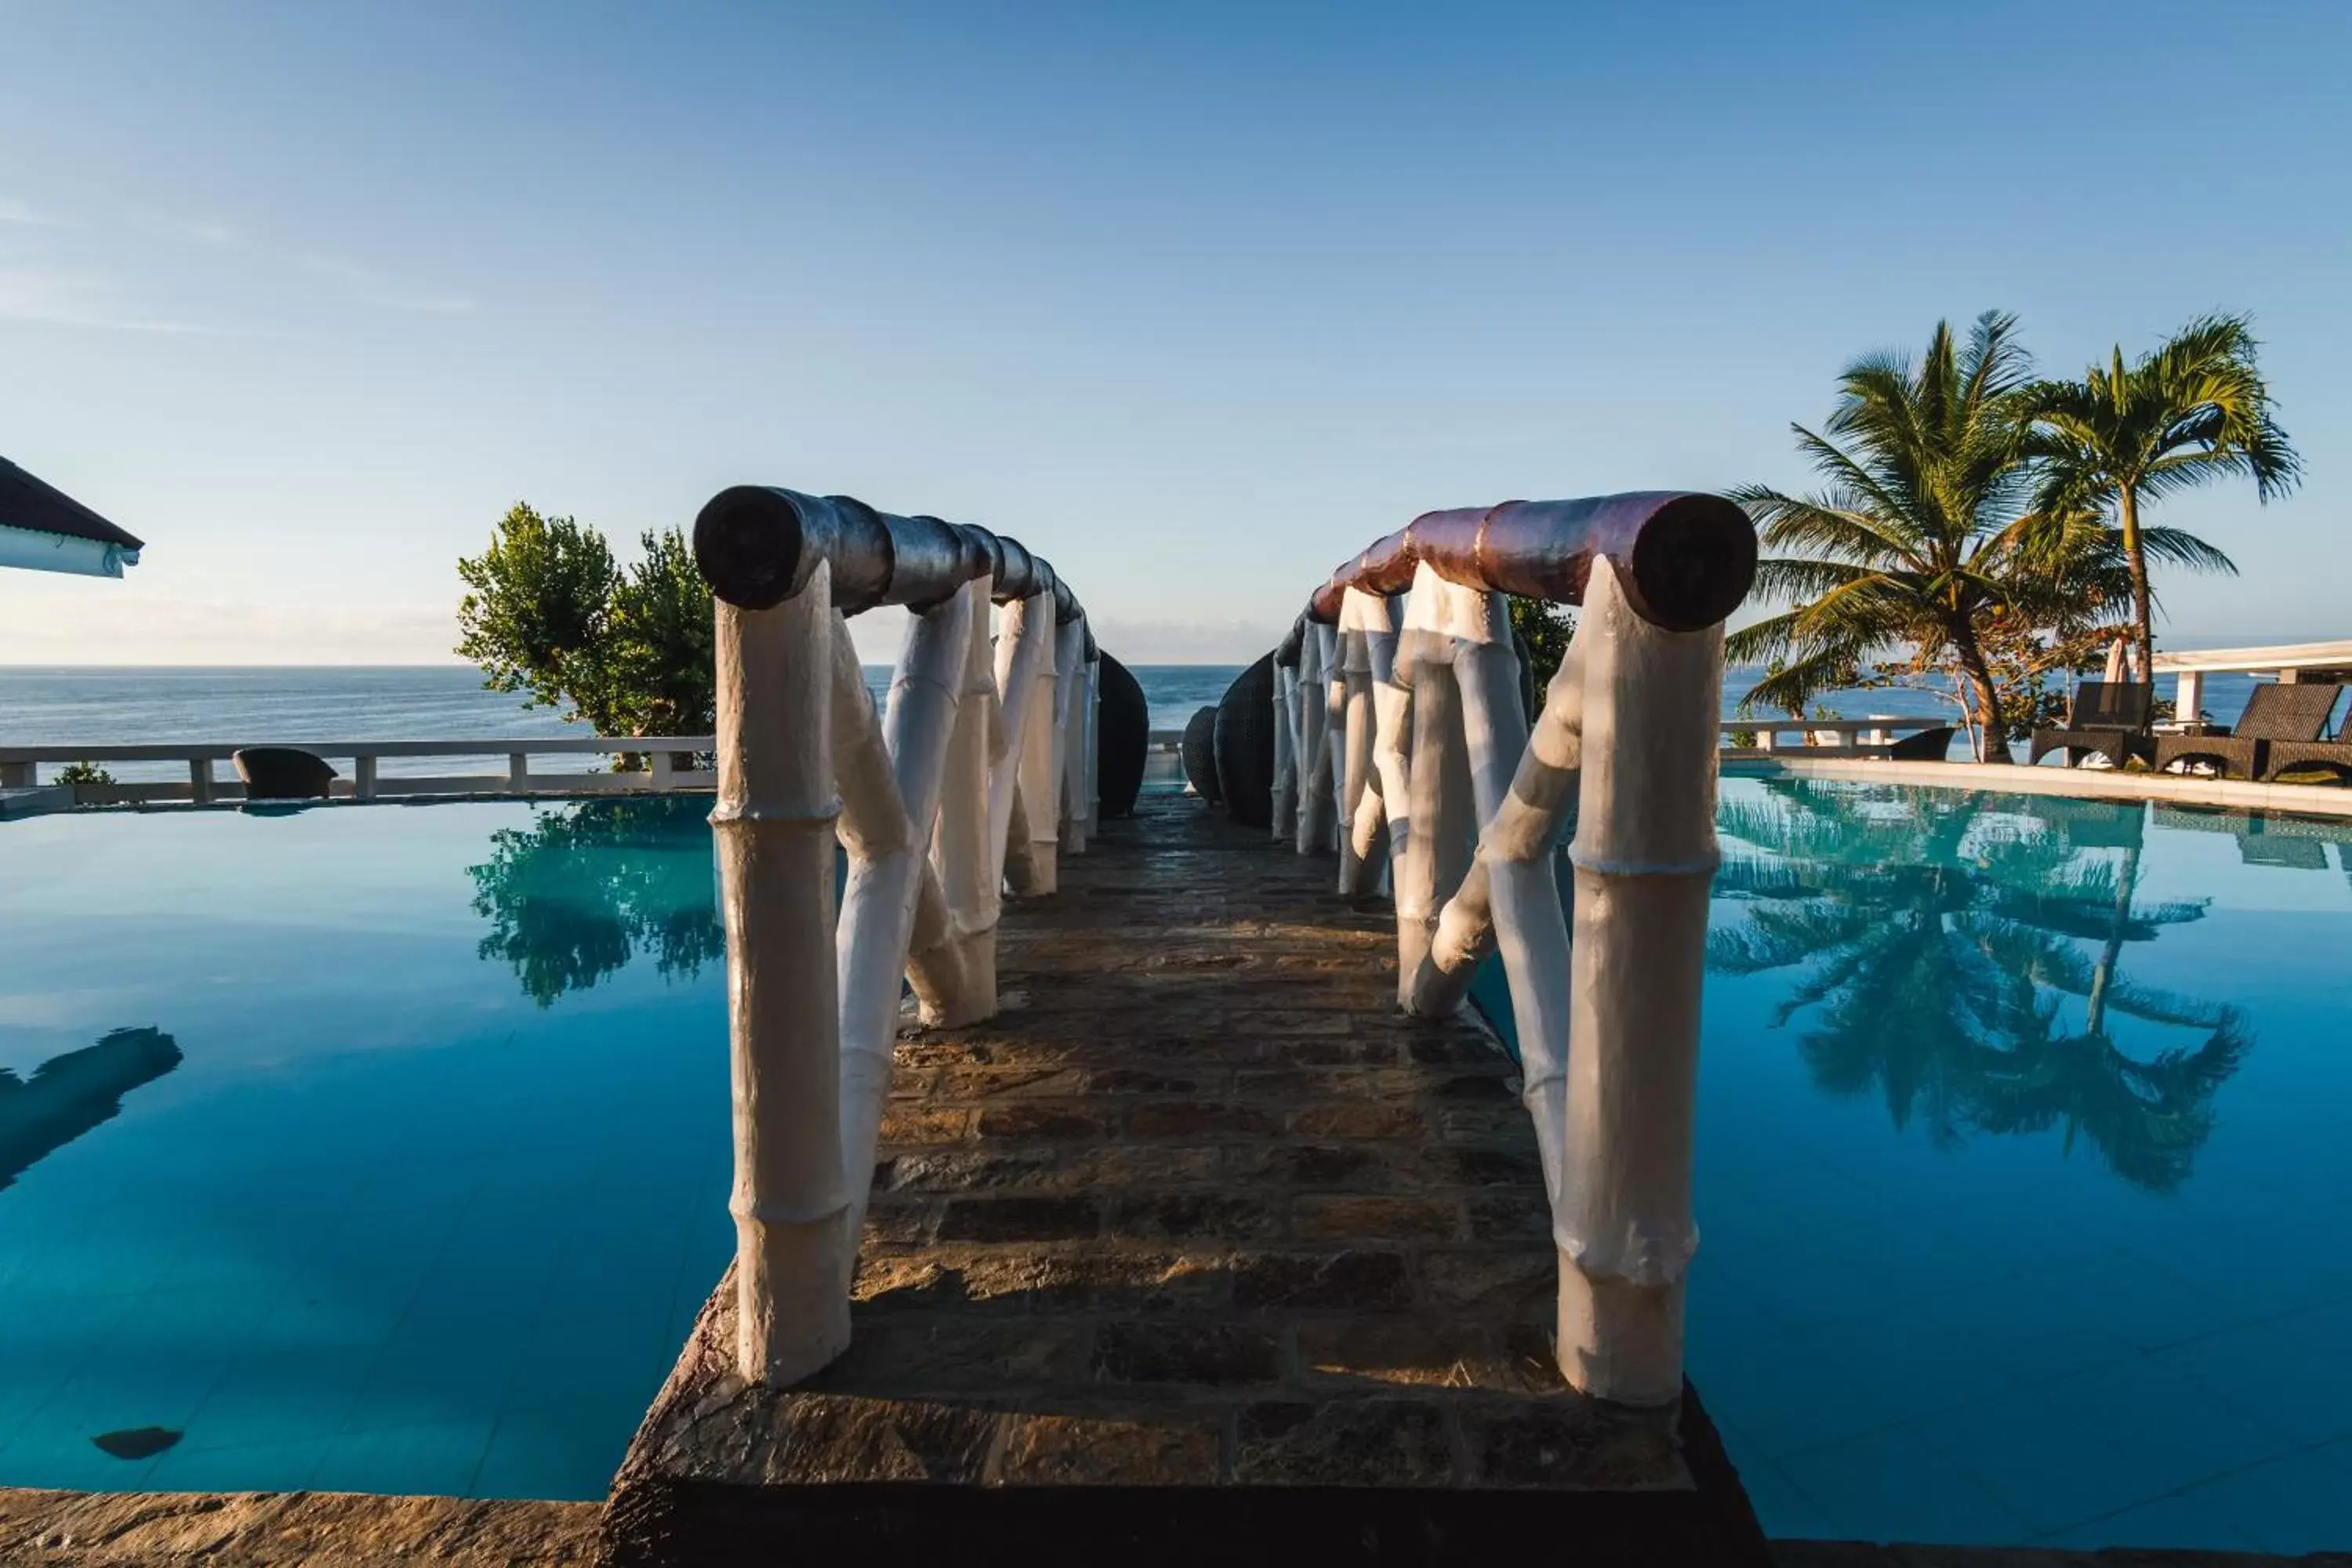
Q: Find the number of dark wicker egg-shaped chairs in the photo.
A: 3